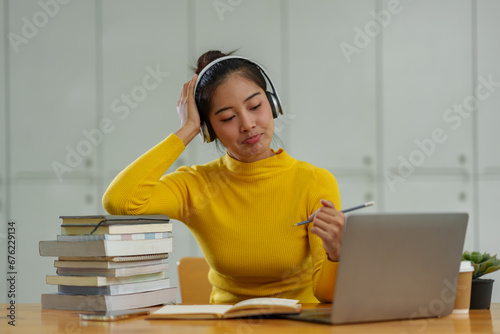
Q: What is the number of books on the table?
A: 11